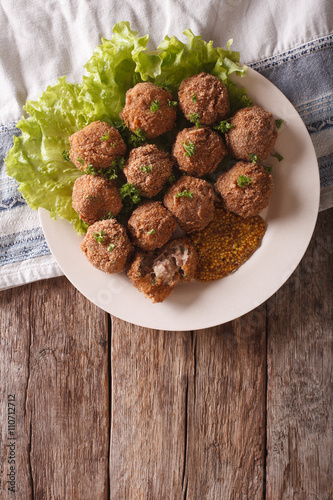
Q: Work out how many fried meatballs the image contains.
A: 12